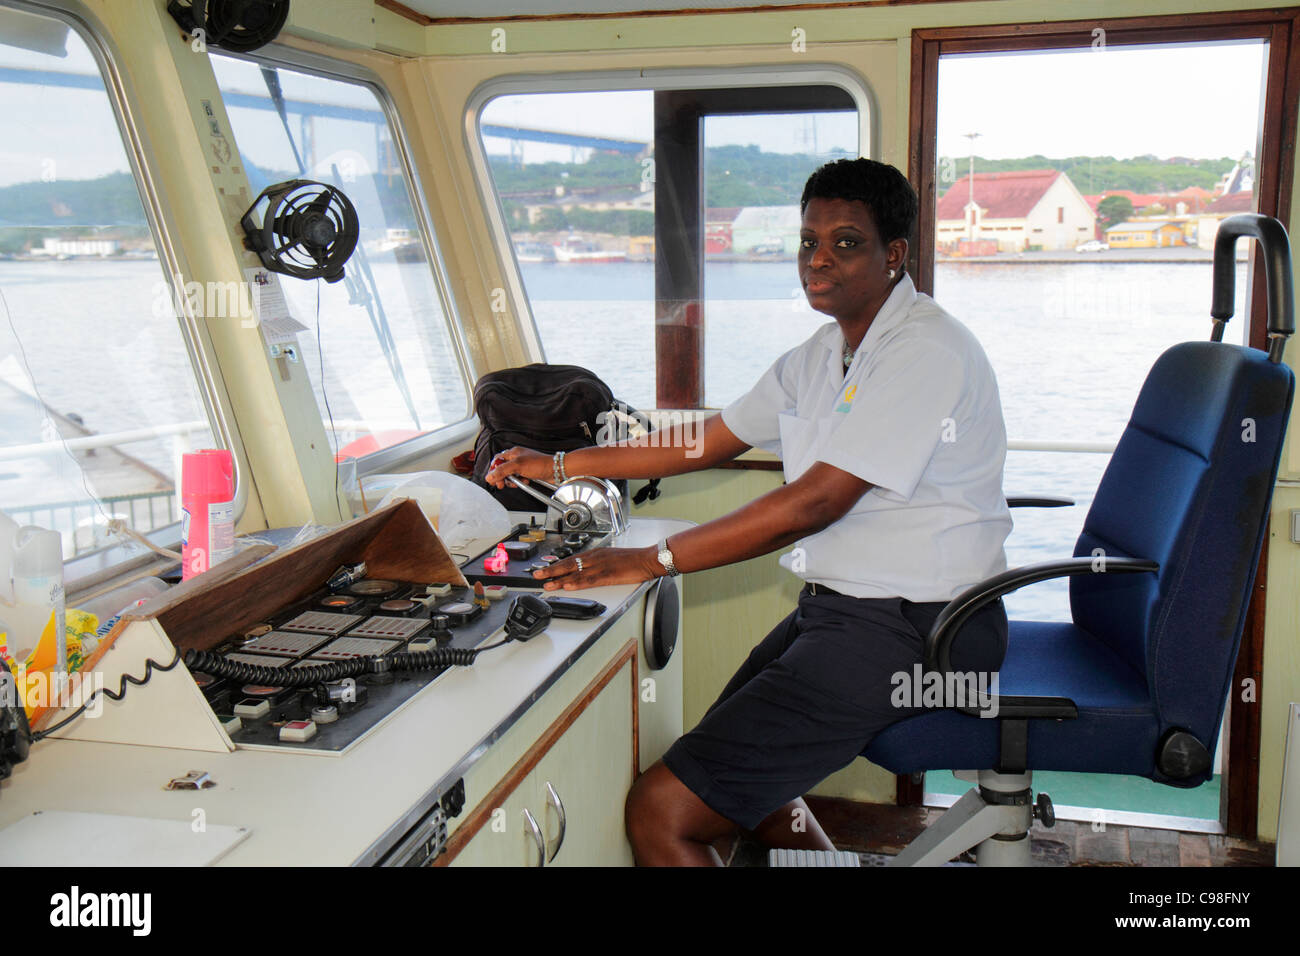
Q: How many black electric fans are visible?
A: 2